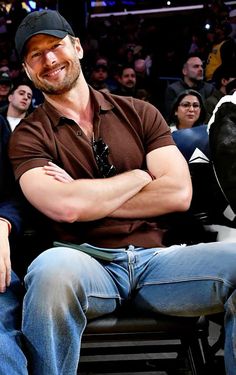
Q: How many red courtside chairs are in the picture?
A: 0